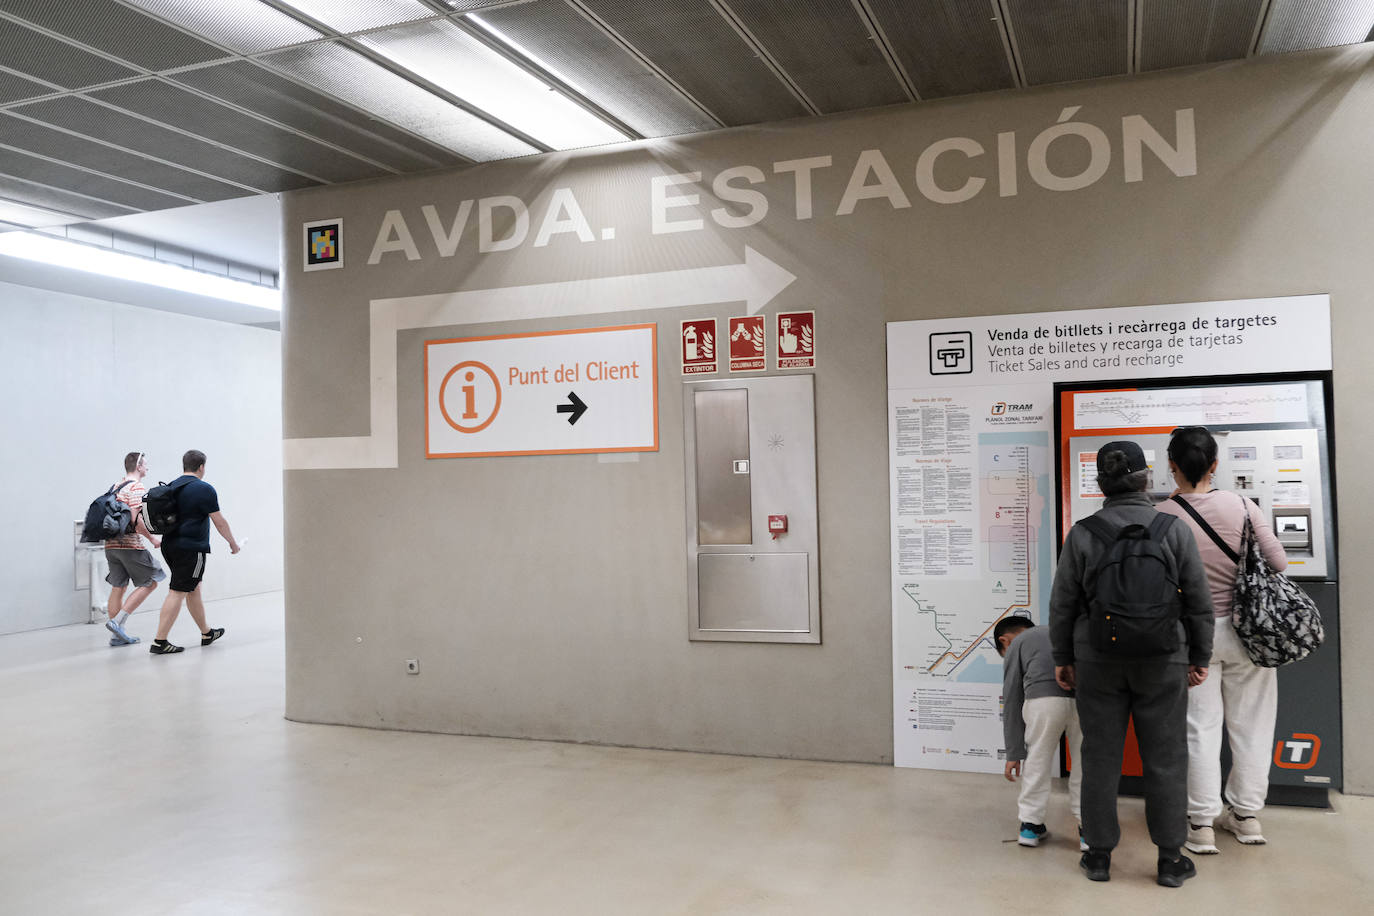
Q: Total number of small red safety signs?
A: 3